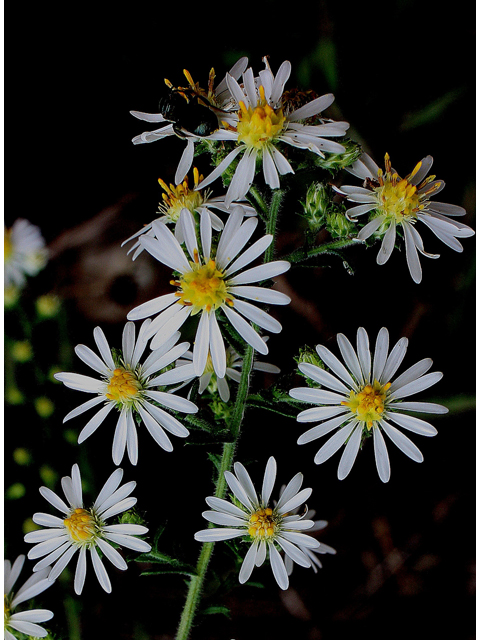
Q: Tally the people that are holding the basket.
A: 0